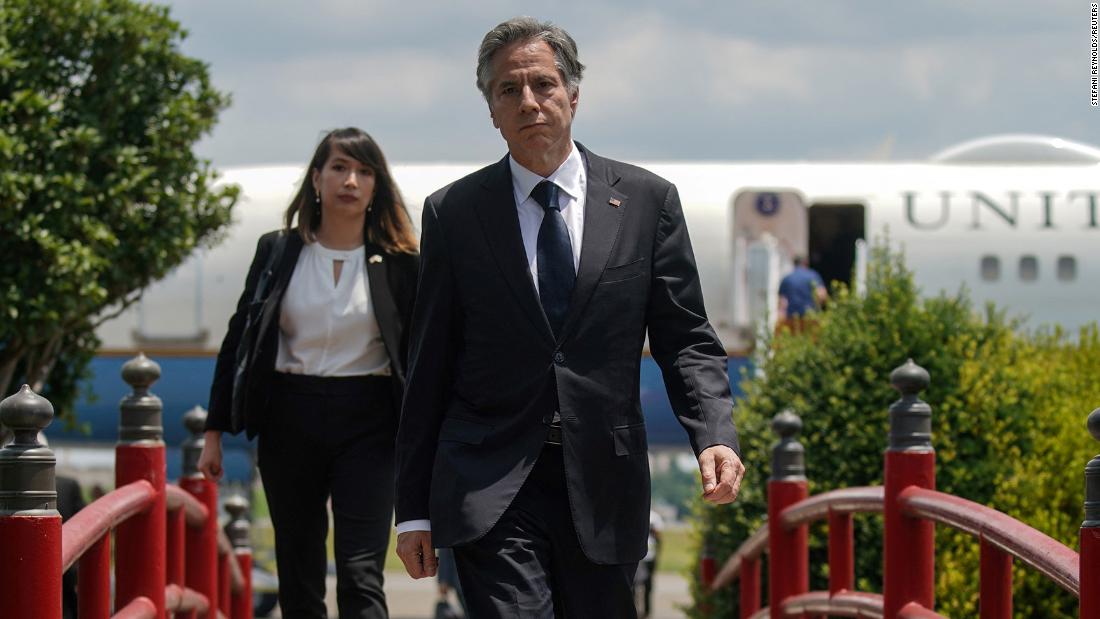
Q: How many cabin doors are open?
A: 1